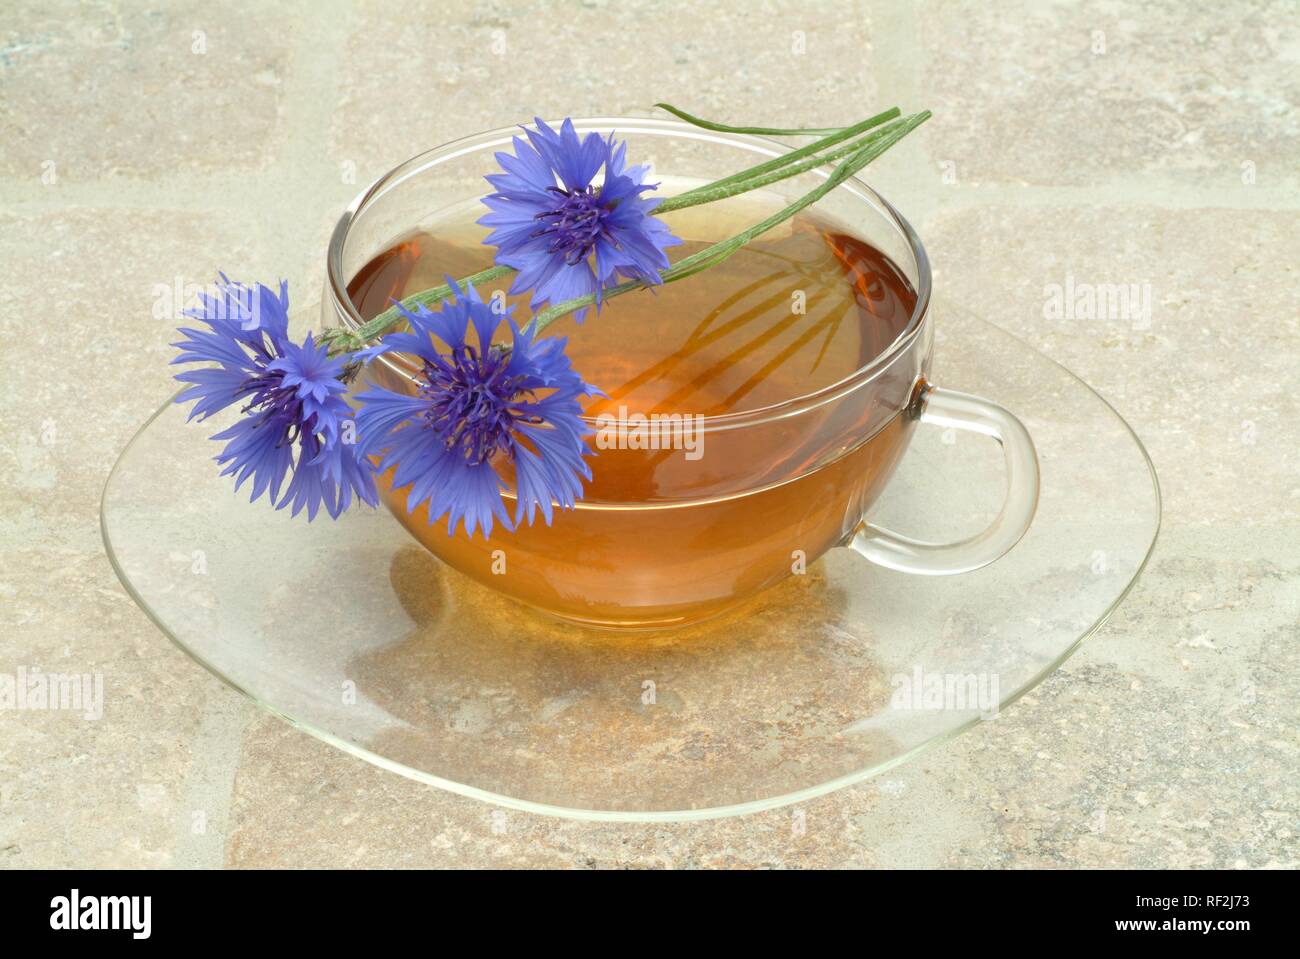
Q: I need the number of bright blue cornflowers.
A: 3